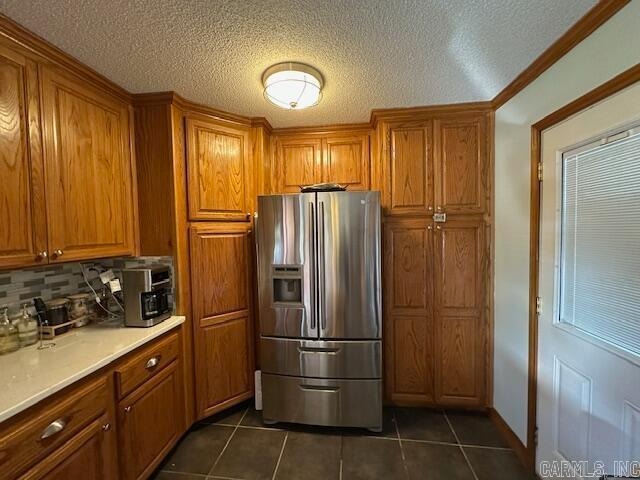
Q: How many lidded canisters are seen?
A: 2